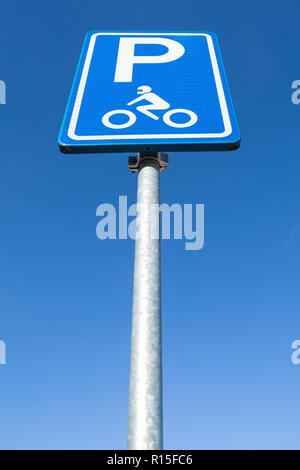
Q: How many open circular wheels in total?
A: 2